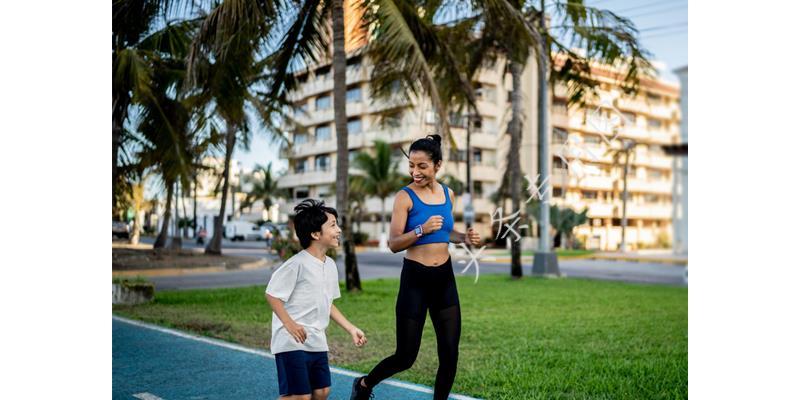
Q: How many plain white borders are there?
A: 2